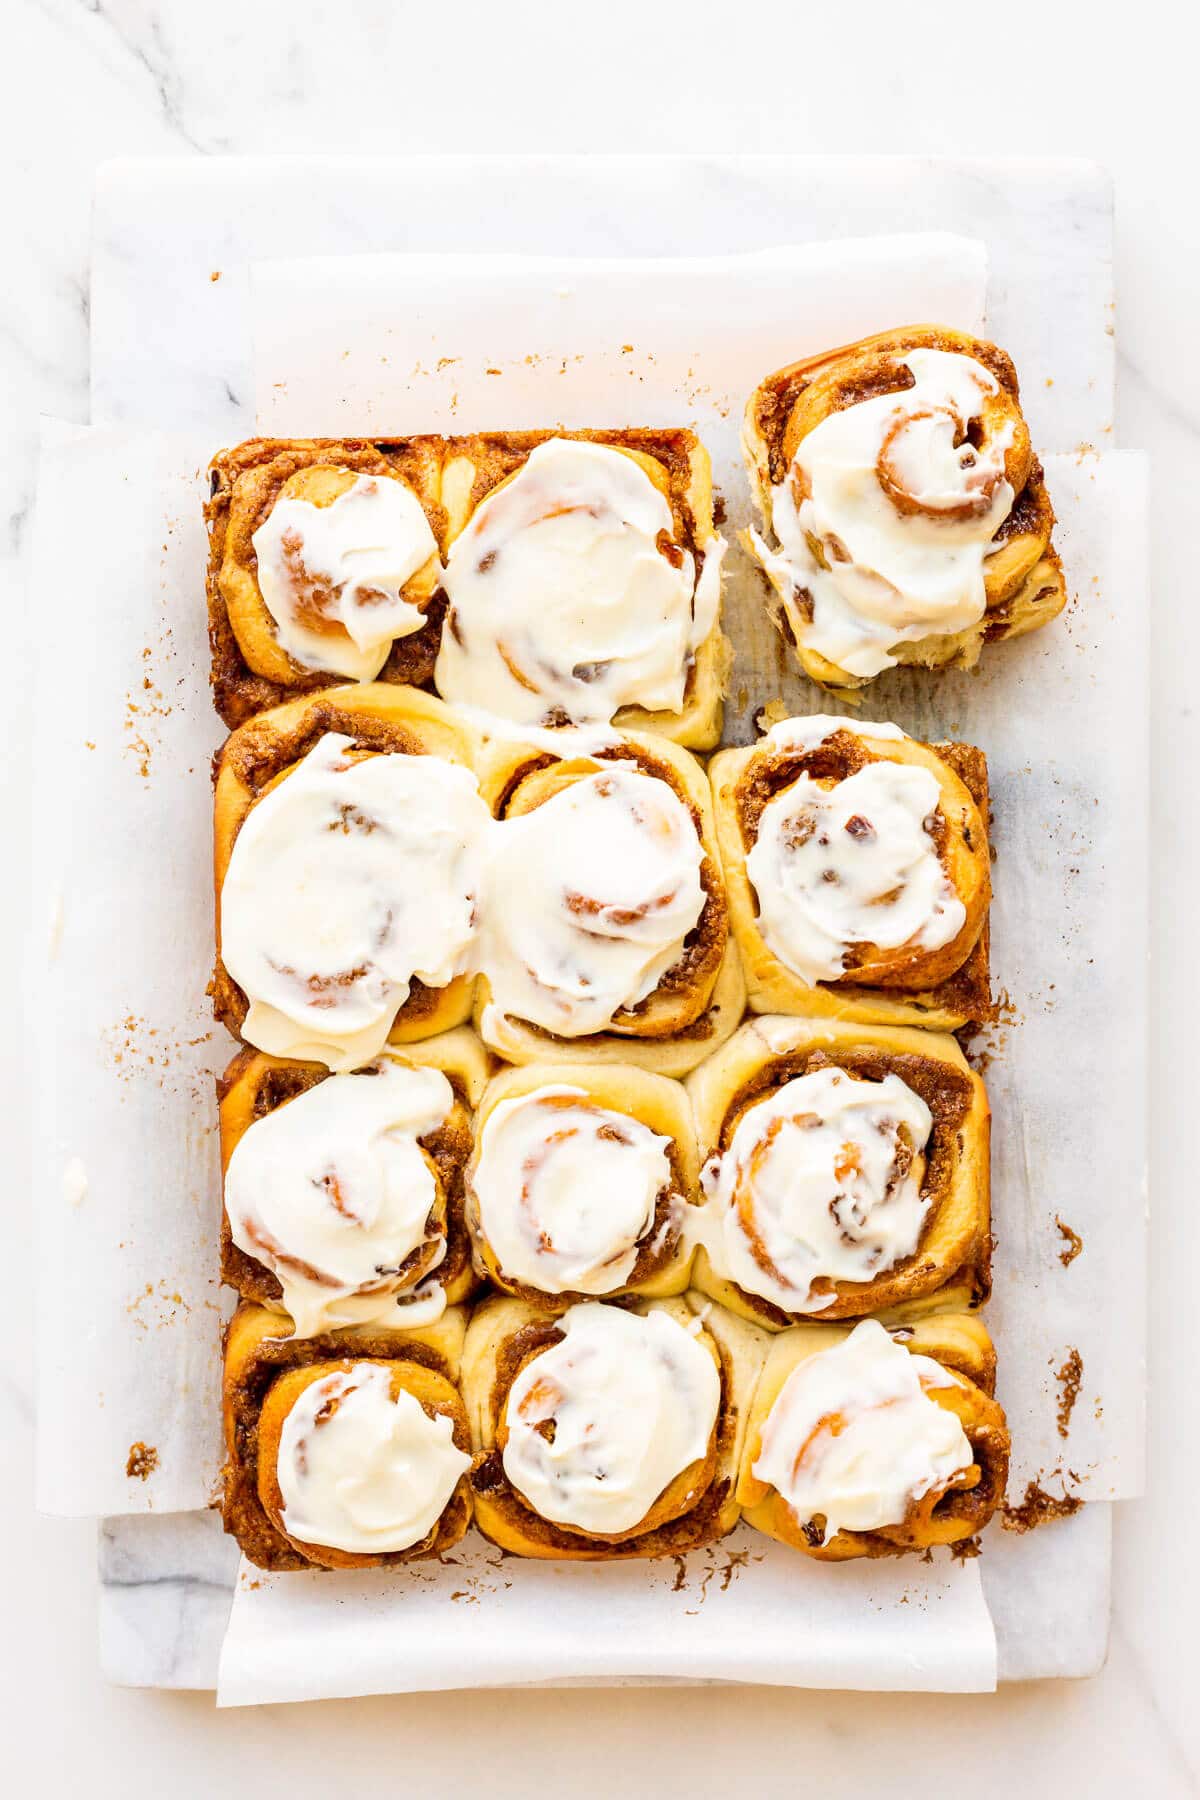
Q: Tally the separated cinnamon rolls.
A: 1